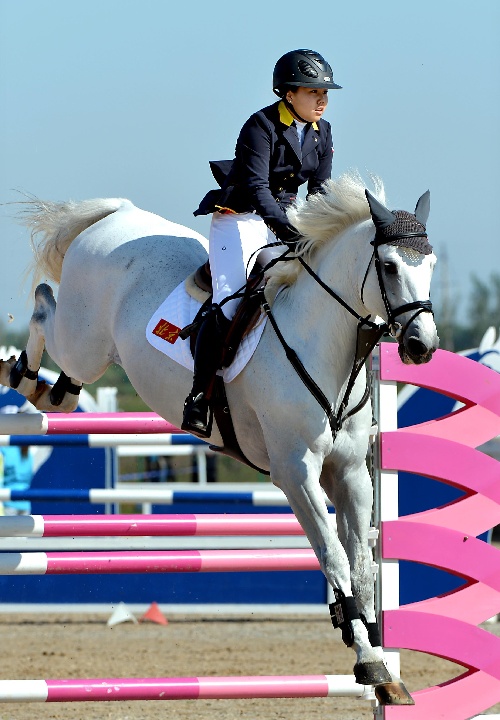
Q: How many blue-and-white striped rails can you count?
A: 2